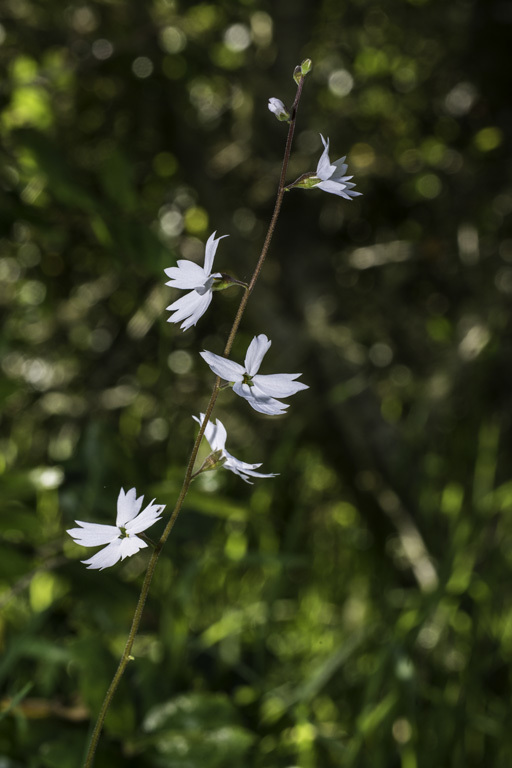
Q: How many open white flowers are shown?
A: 5